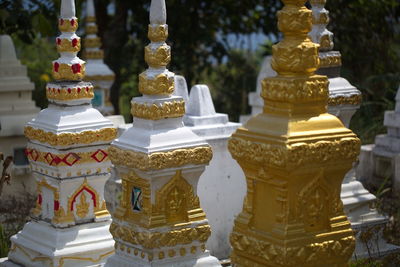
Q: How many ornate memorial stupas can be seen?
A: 5